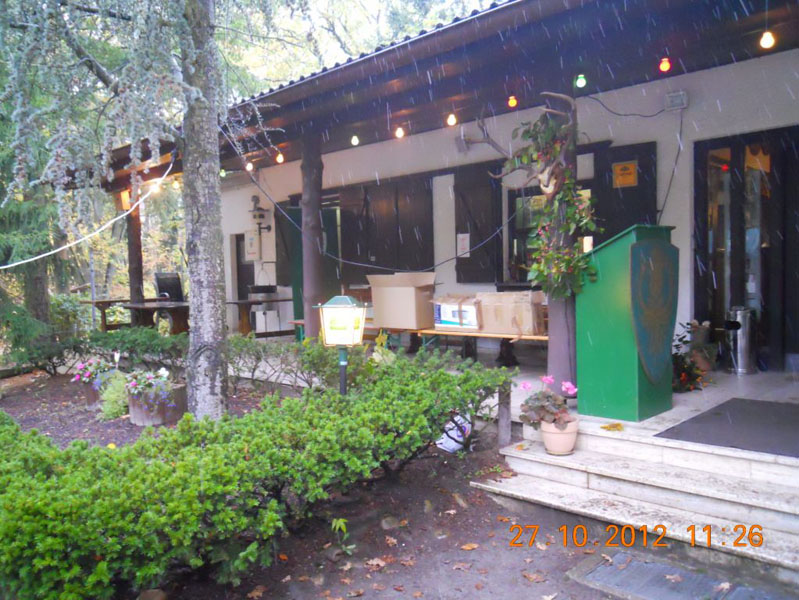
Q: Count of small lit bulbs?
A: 12